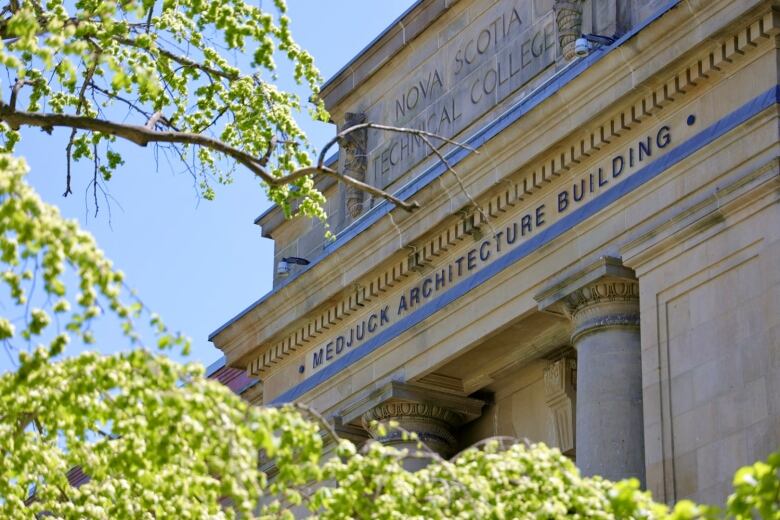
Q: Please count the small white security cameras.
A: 2